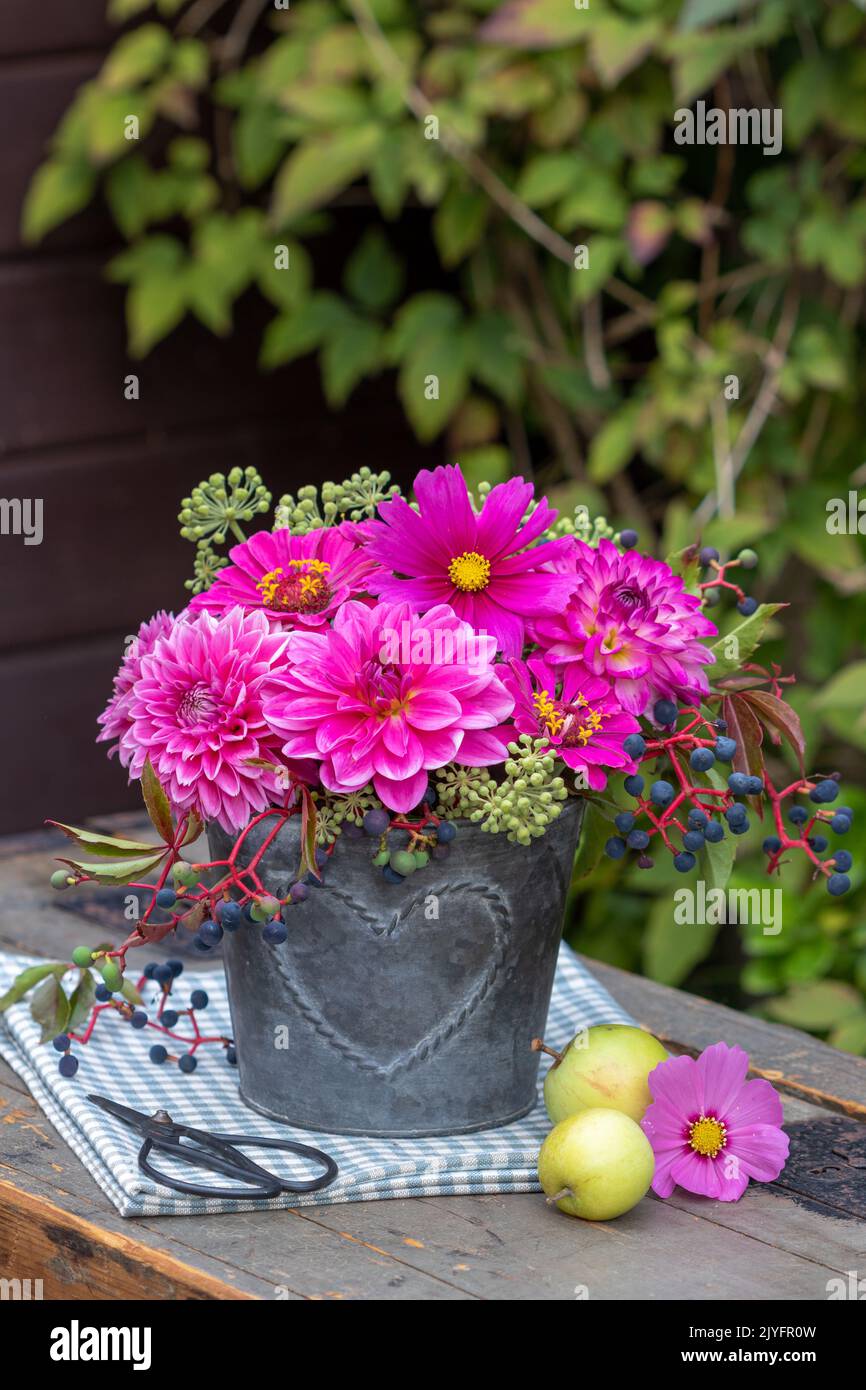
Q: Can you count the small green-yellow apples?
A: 2